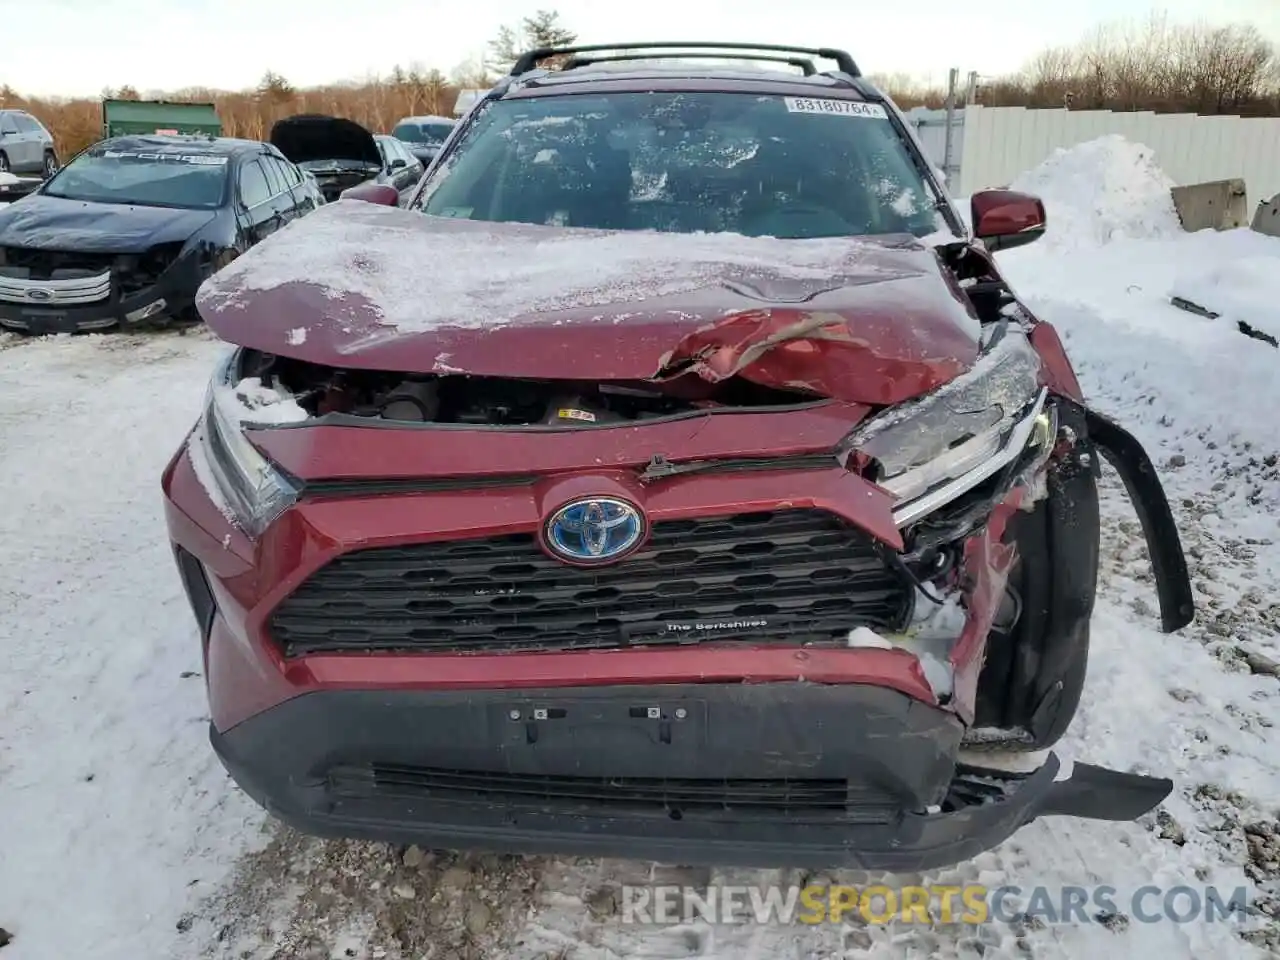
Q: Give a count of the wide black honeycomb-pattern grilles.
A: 1